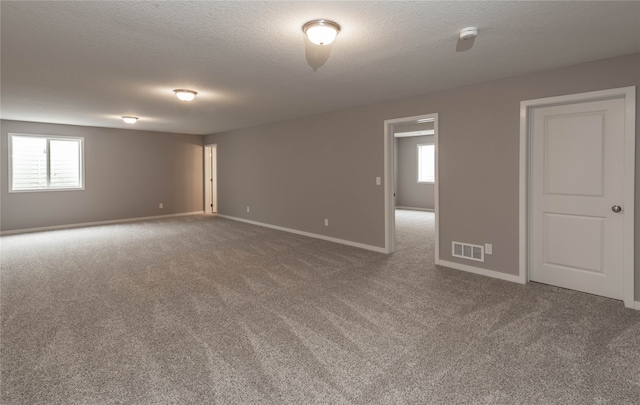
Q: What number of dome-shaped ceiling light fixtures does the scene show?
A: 3